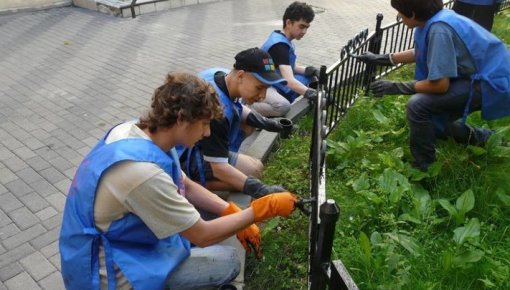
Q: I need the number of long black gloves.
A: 6